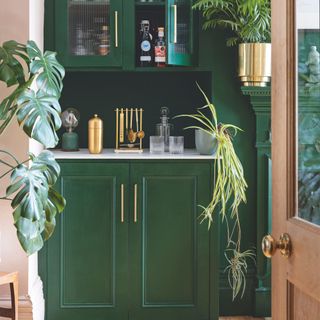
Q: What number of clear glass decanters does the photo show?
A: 1